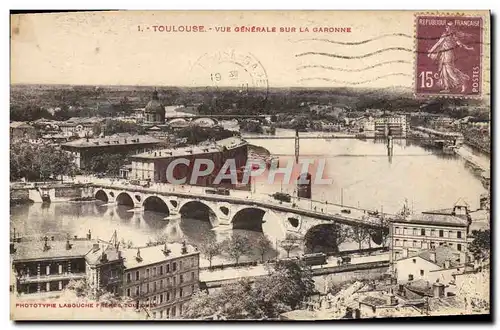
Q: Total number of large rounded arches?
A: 6